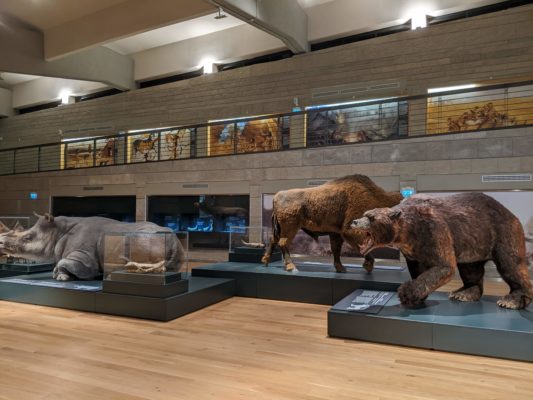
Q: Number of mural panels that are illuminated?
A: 5